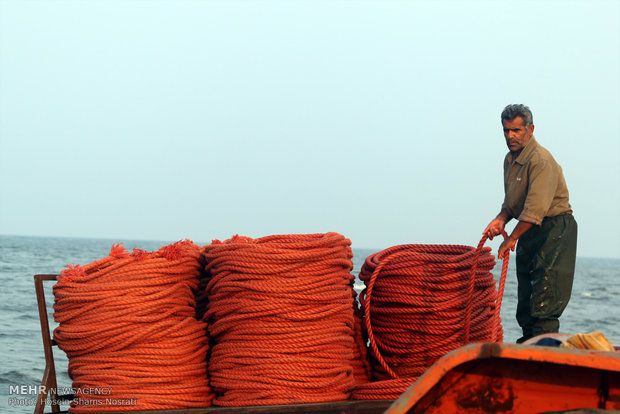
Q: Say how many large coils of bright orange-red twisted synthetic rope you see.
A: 3